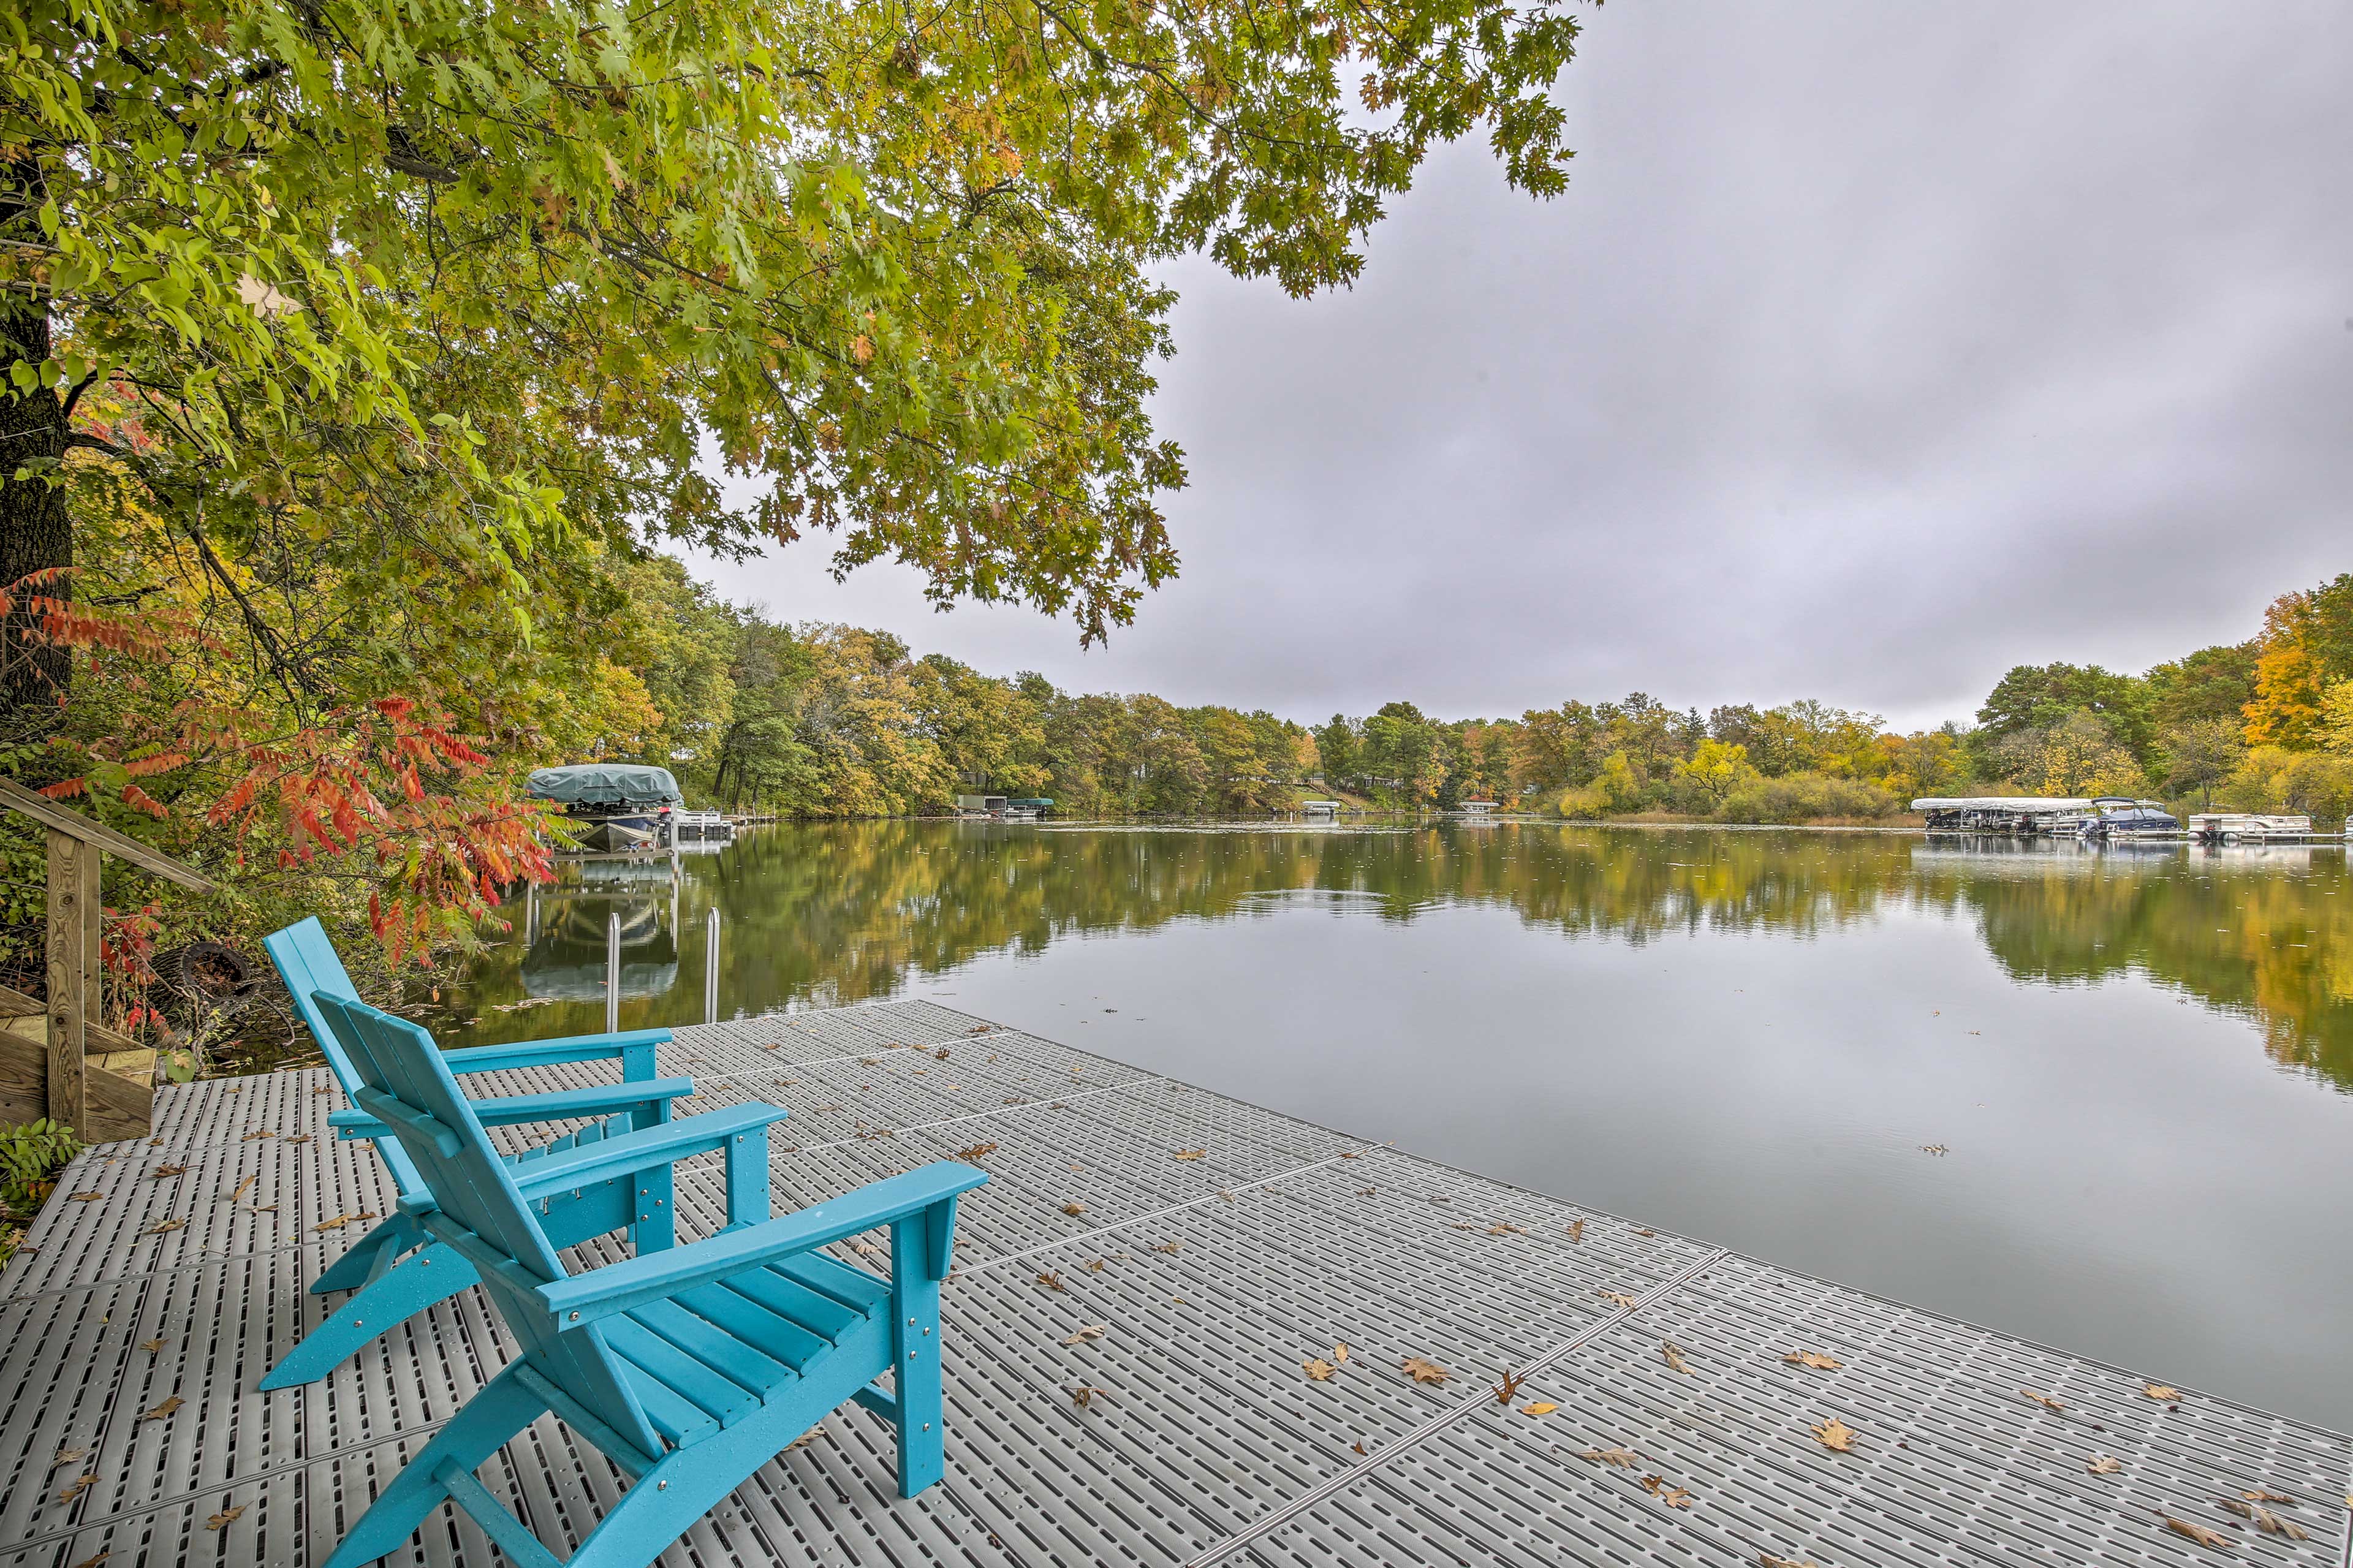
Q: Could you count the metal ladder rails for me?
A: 2